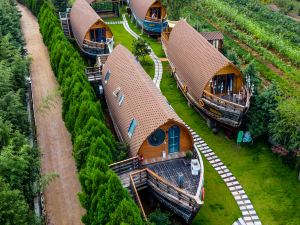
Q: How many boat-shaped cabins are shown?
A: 4